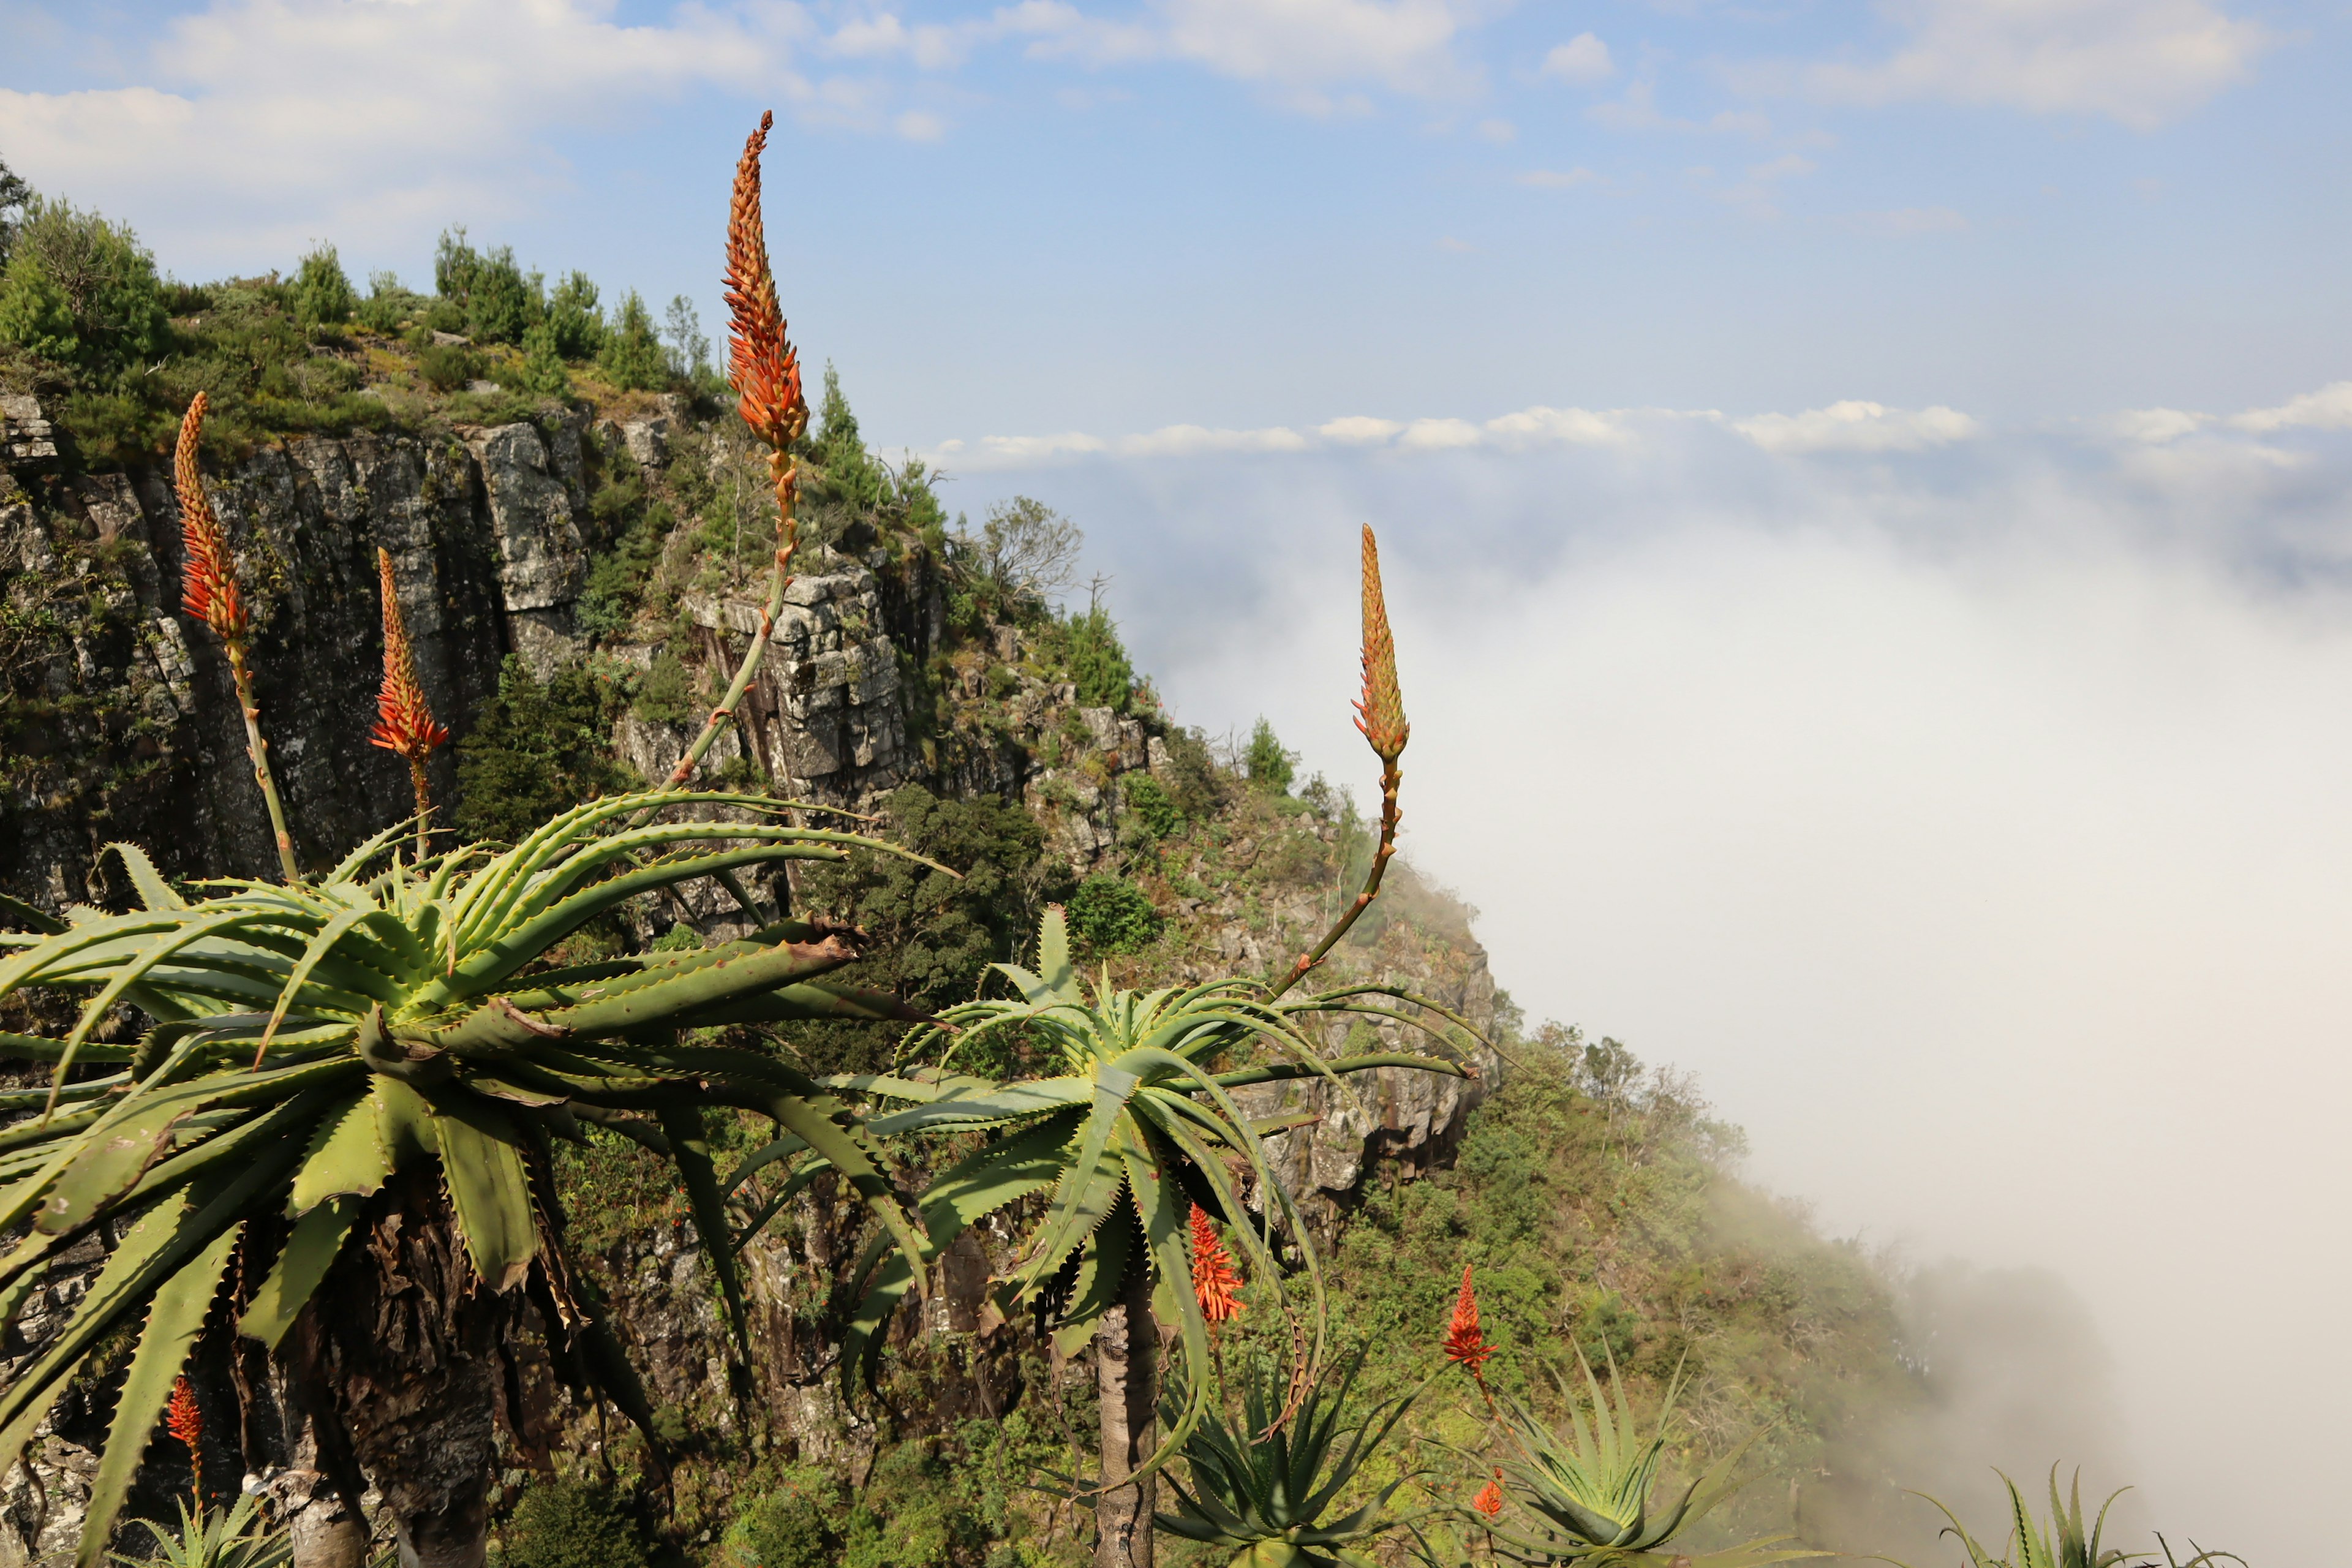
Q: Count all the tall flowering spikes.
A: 4